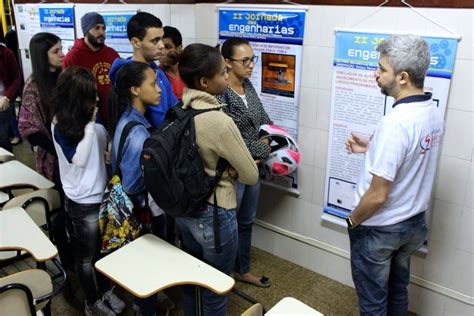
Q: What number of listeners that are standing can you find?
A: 8